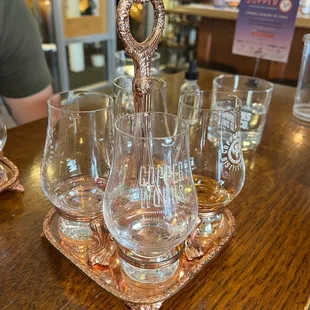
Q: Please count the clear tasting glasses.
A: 4